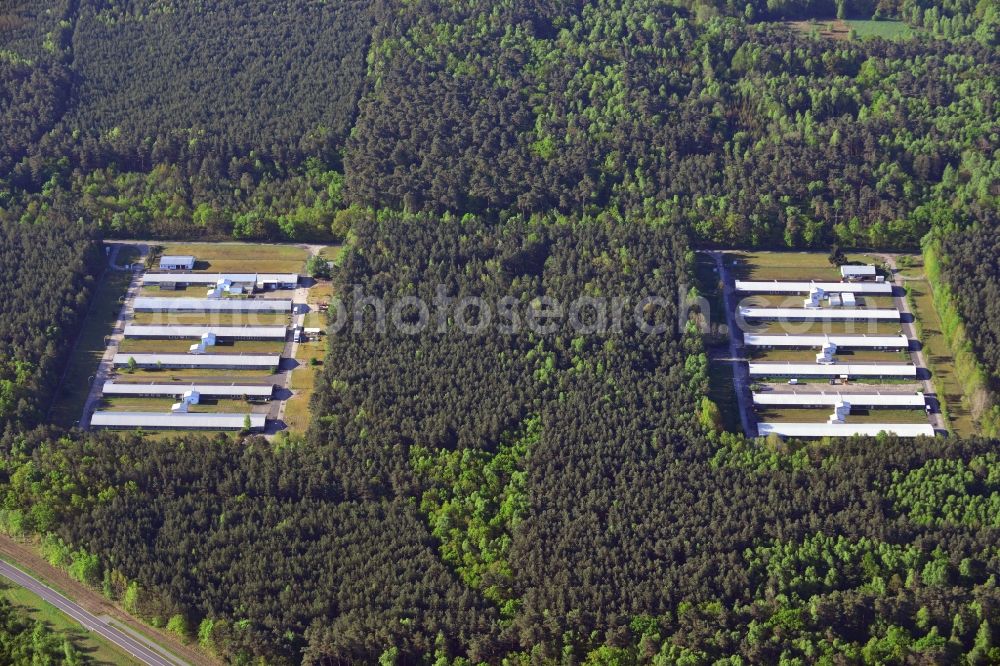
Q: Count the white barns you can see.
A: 12